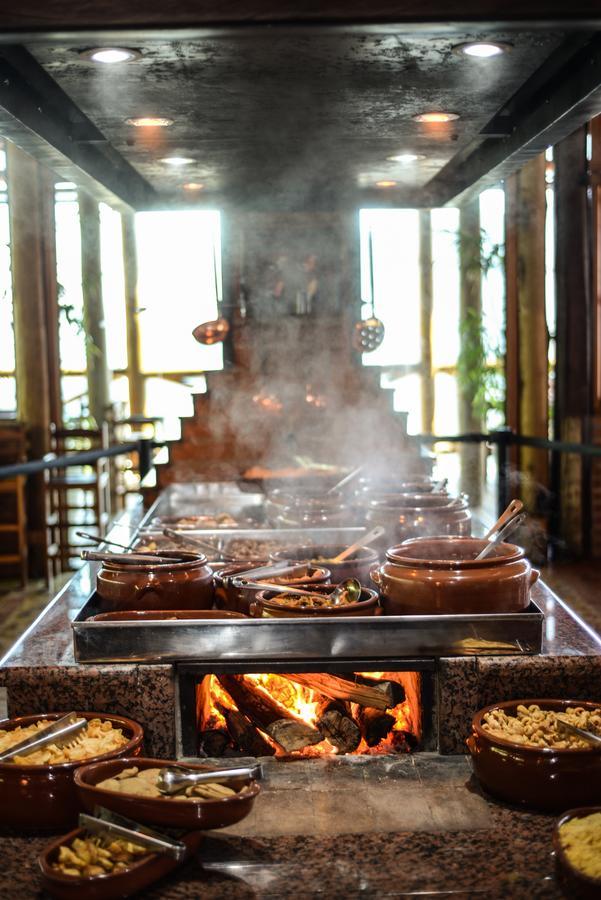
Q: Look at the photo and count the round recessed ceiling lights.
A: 8